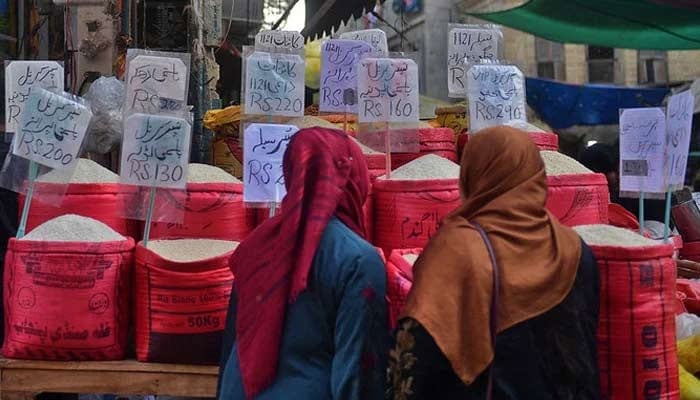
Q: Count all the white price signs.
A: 14